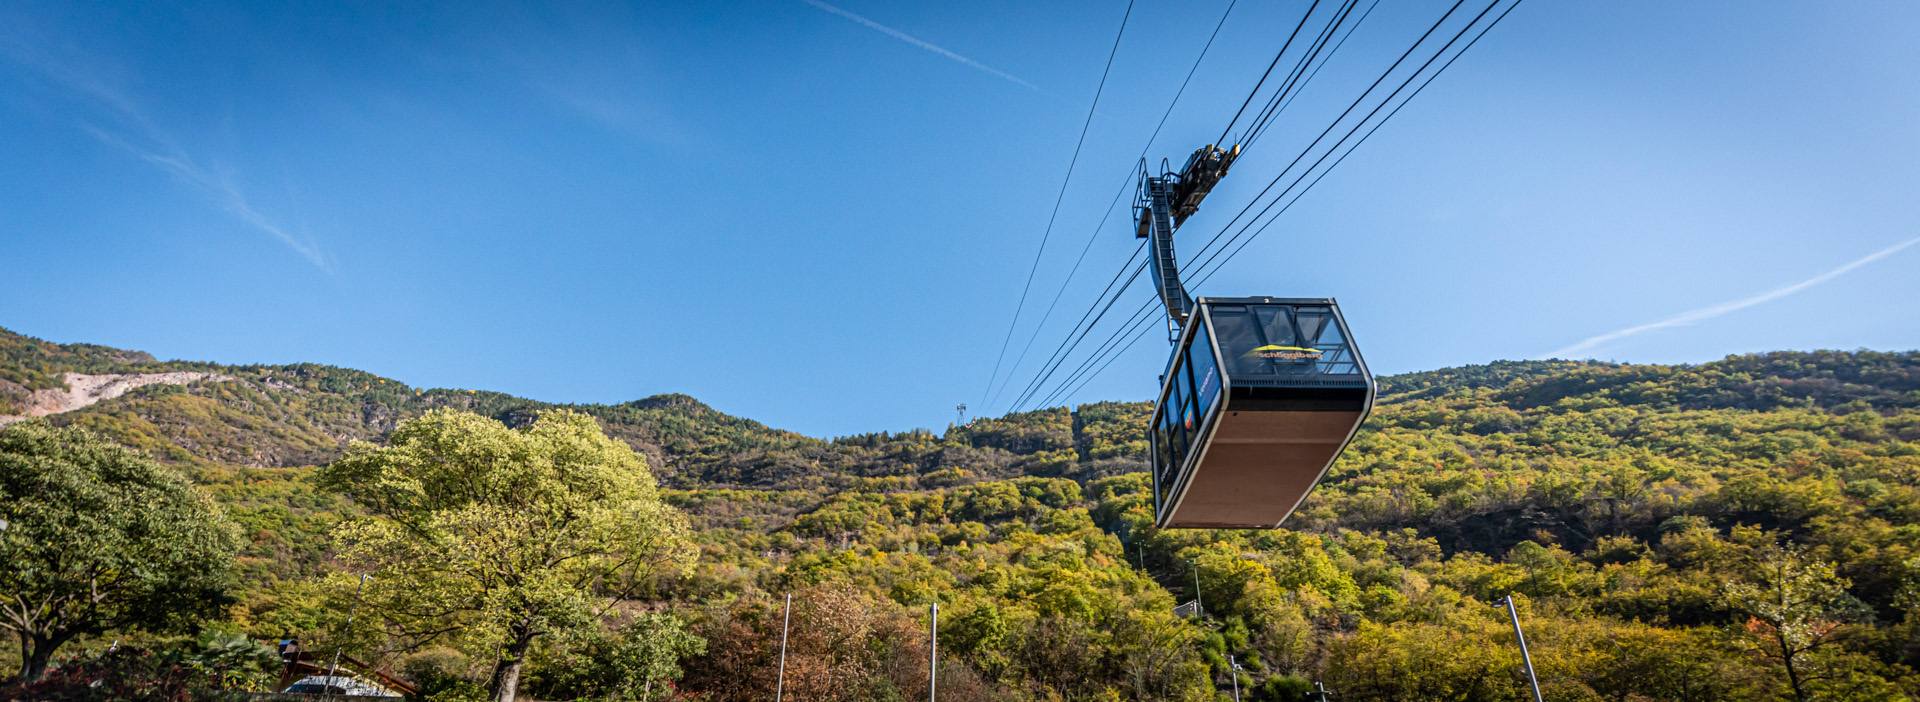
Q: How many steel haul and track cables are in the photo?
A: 9